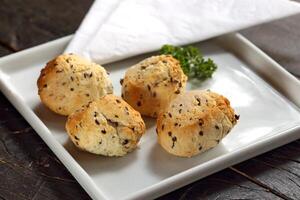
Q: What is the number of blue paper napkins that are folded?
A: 0